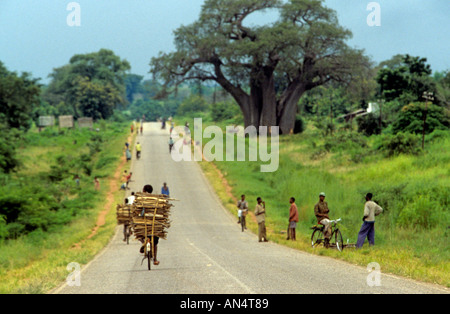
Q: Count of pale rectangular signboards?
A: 3